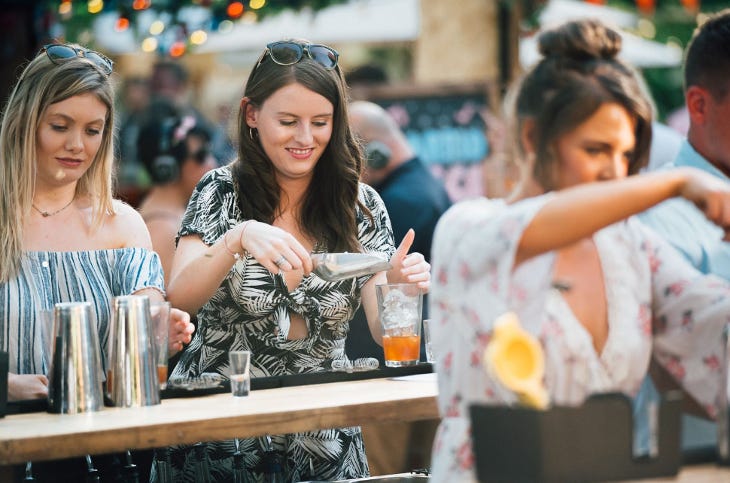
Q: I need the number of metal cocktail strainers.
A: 2